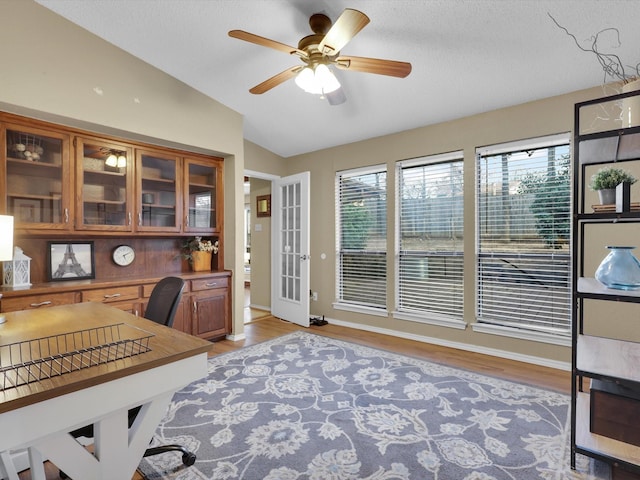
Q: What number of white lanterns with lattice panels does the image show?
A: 1